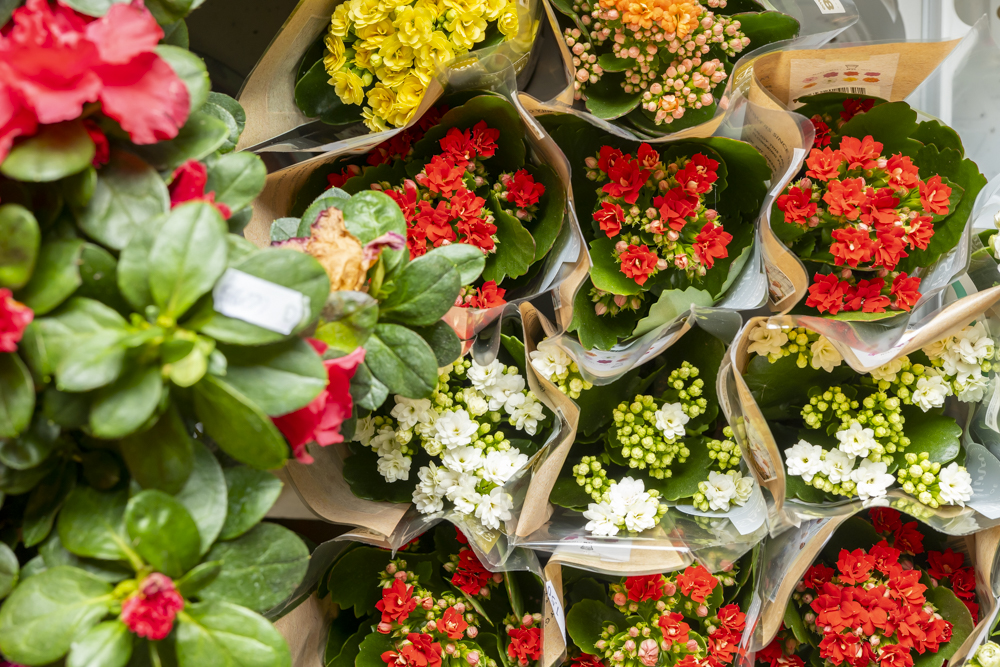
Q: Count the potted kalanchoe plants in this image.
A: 11